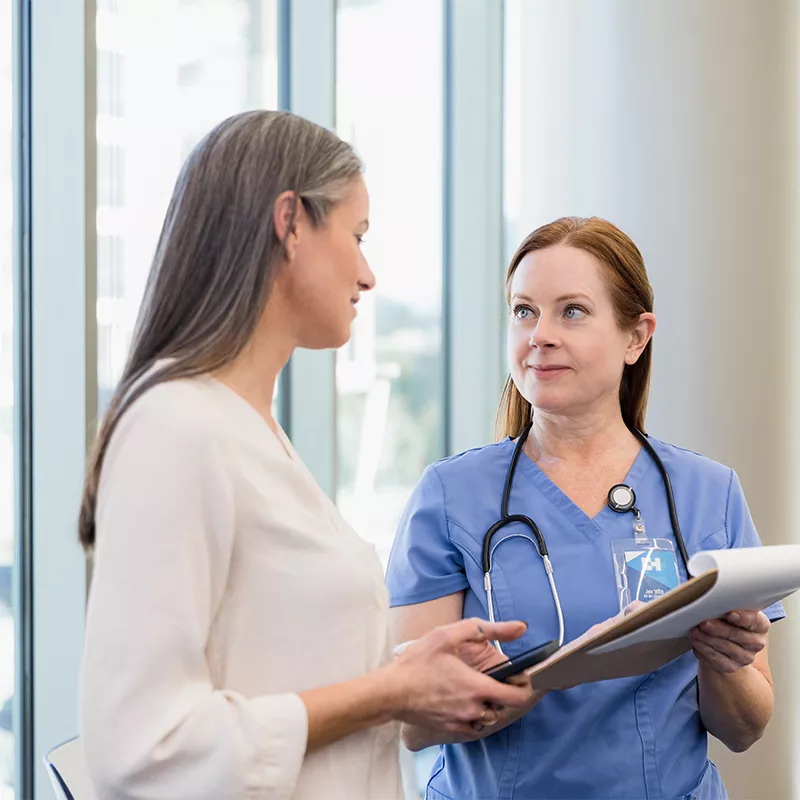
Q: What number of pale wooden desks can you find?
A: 0